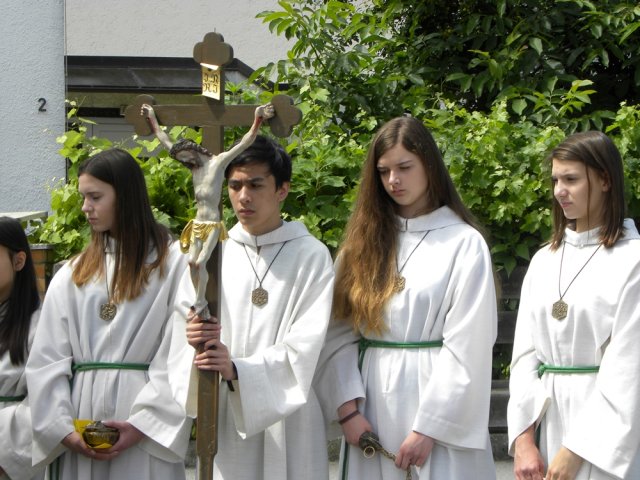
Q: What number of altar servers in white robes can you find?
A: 5